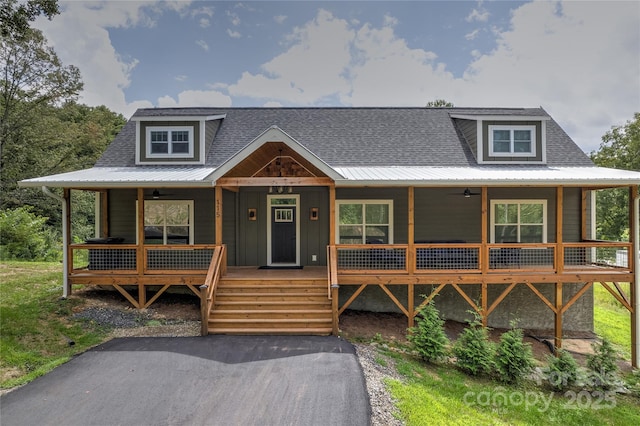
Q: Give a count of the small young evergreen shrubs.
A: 5